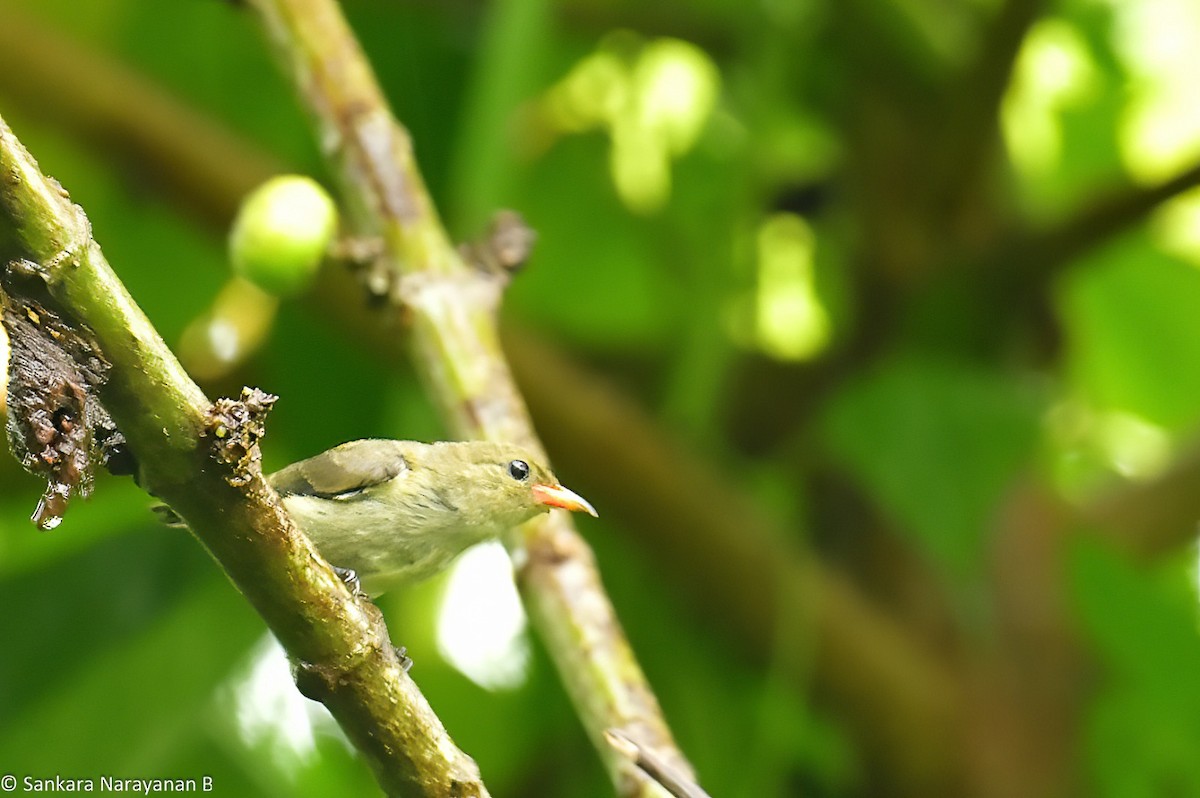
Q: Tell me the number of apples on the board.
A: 0